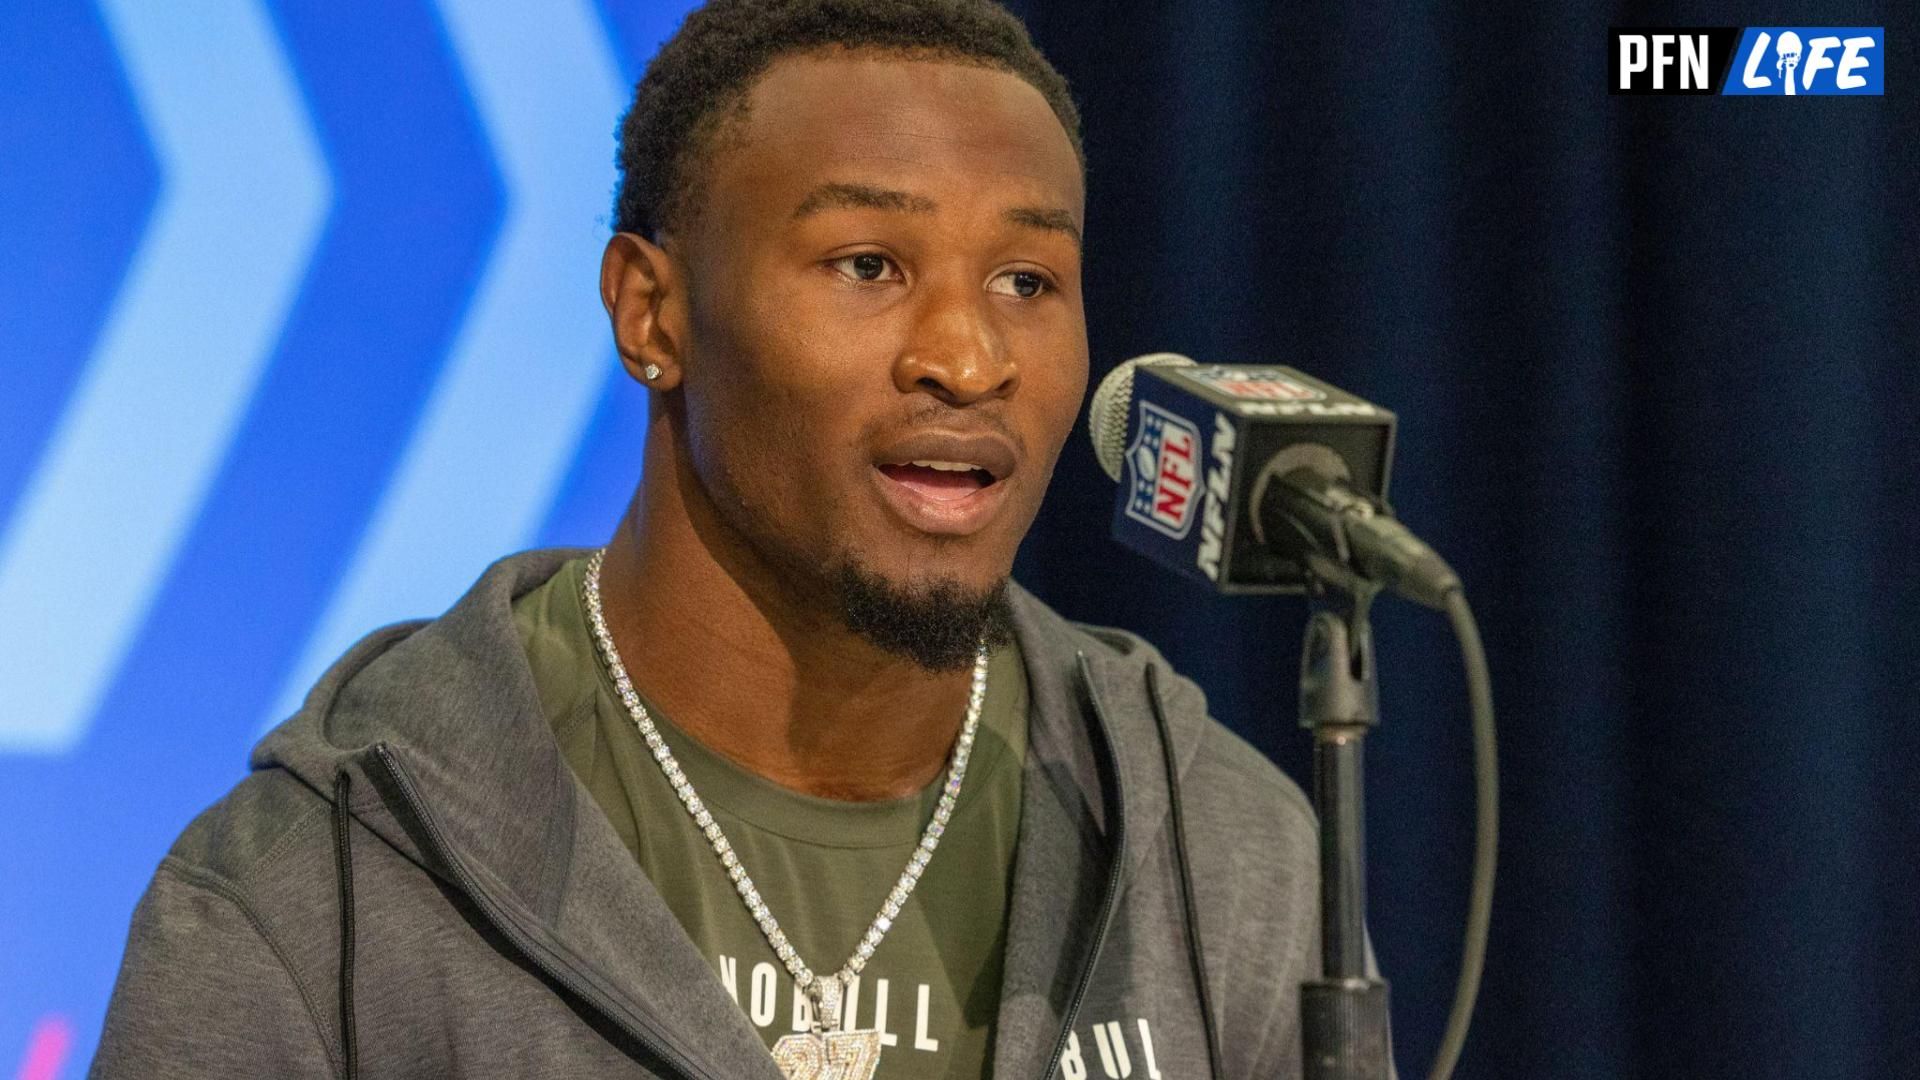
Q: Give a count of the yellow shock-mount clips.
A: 0